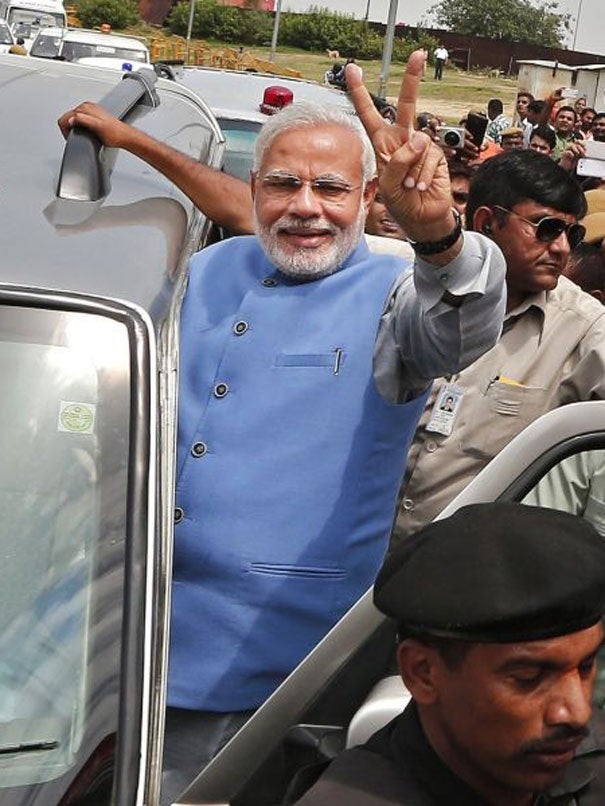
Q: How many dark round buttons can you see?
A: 5